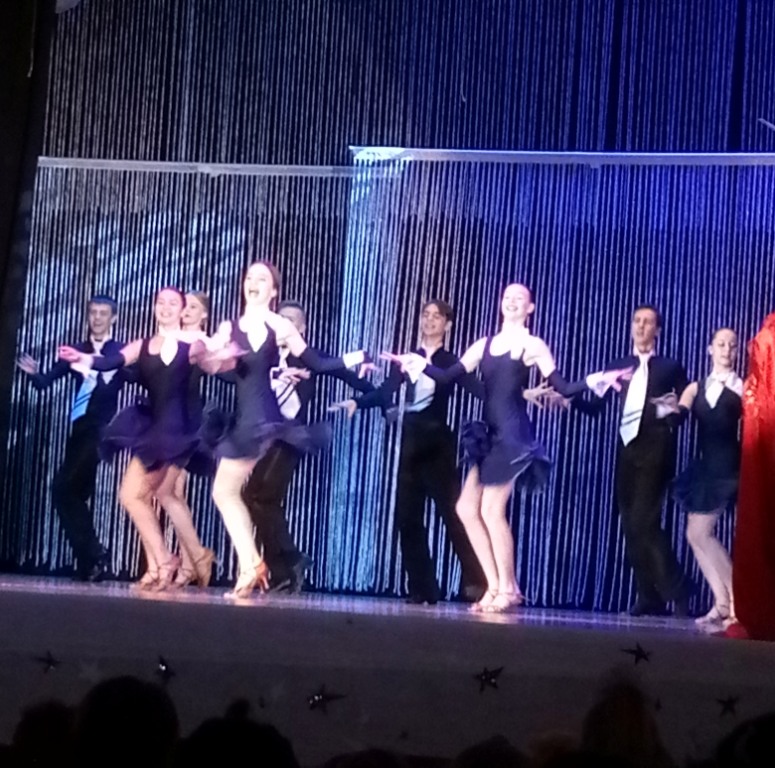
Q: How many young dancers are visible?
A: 9